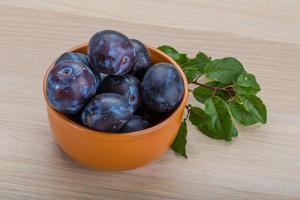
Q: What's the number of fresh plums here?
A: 8